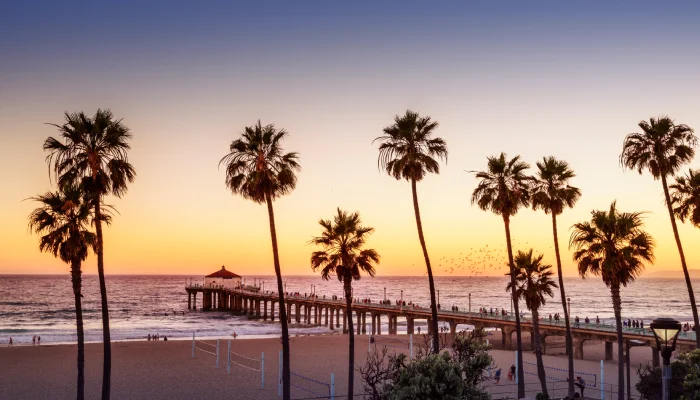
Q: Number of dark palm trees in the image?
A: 11